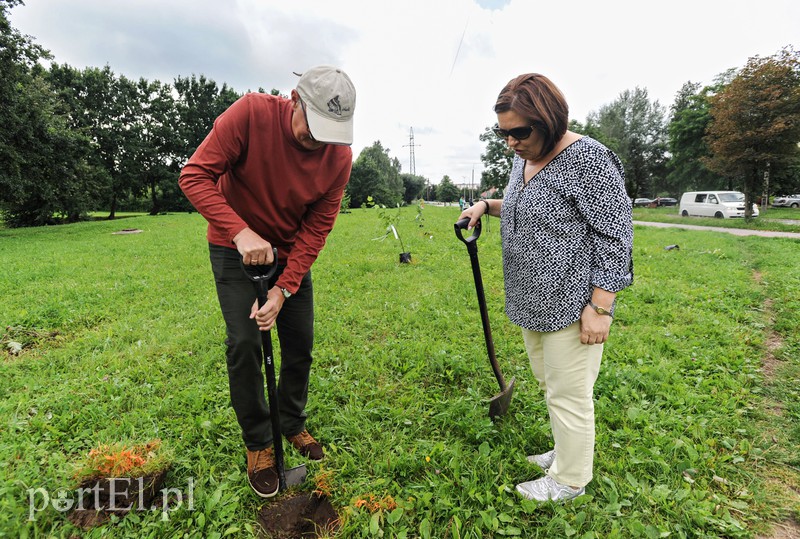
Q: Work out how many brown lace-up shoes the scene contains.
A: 2